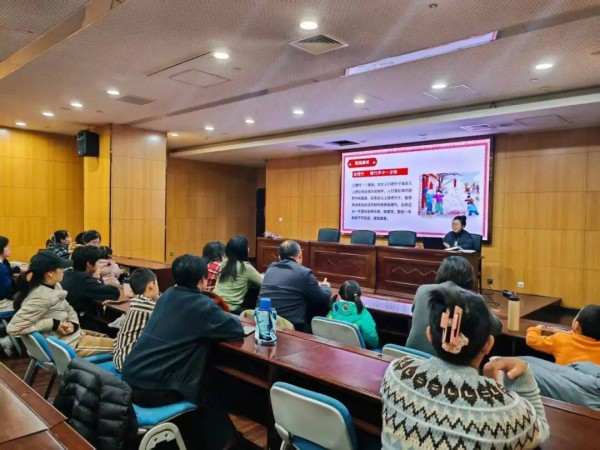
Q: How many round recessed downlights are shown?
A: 13